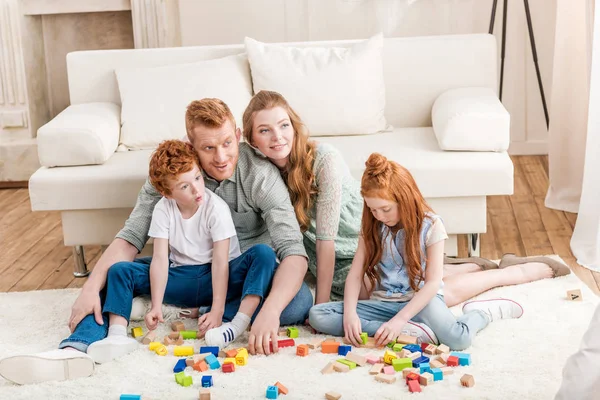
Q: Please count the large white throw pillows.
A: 2